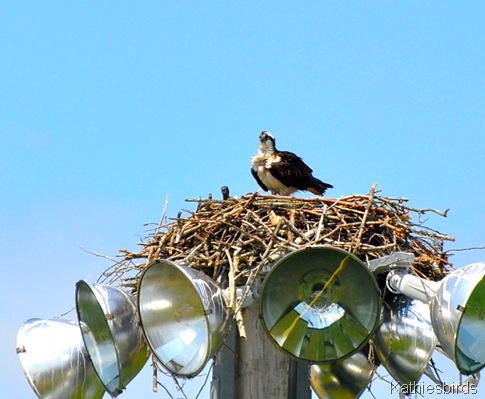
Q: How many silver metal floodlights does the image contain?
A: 7